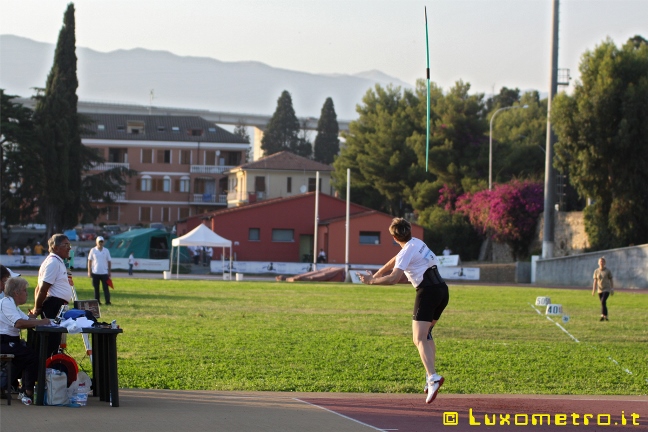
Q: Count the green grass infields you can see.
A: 1